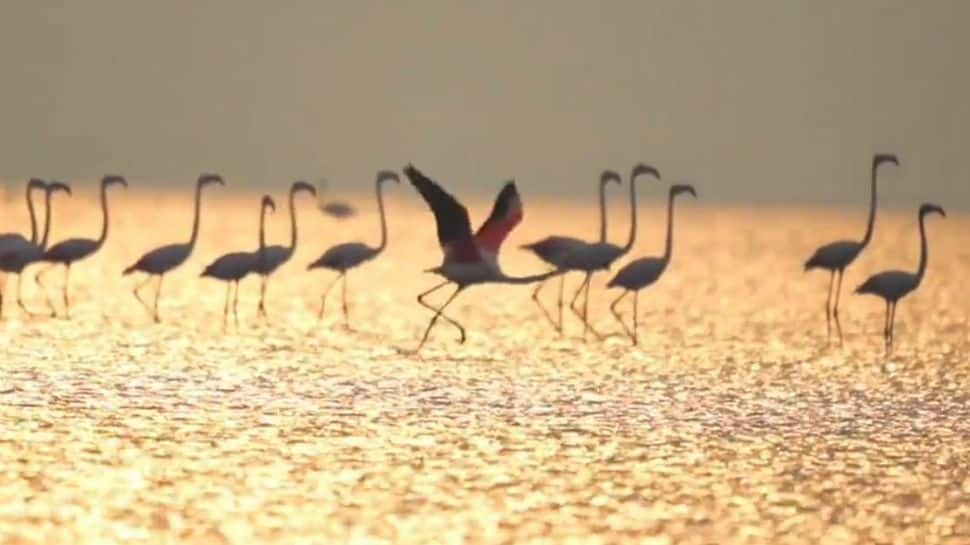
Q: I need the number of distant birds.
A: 1